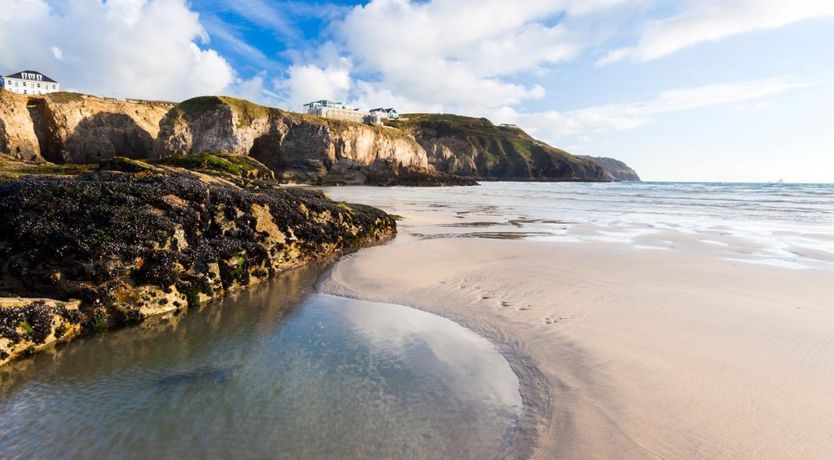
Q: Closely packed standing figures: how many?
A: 0